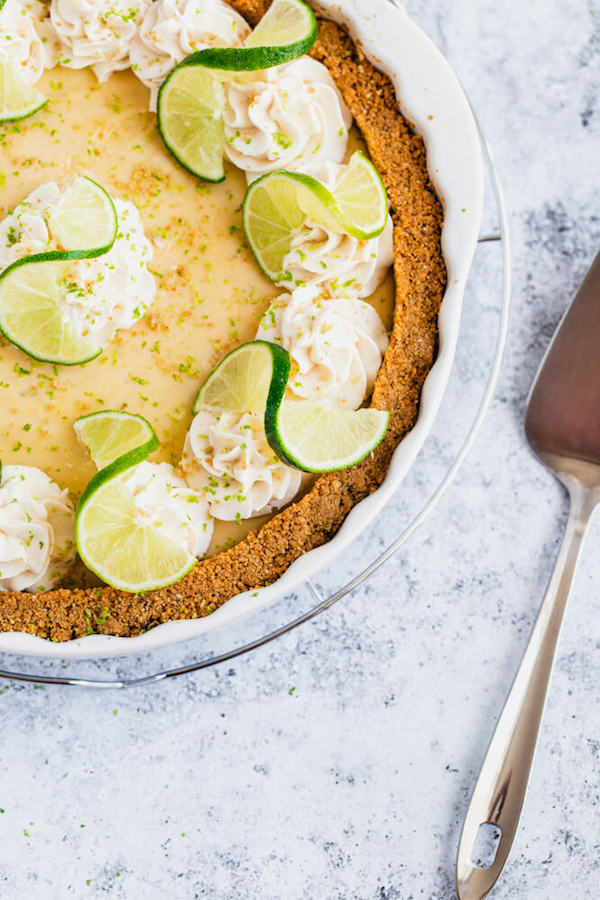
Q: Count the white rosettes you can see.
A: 10